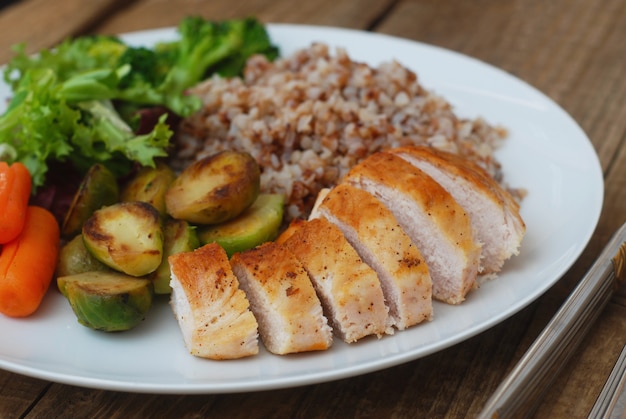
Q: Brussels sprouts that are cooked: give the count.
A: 8